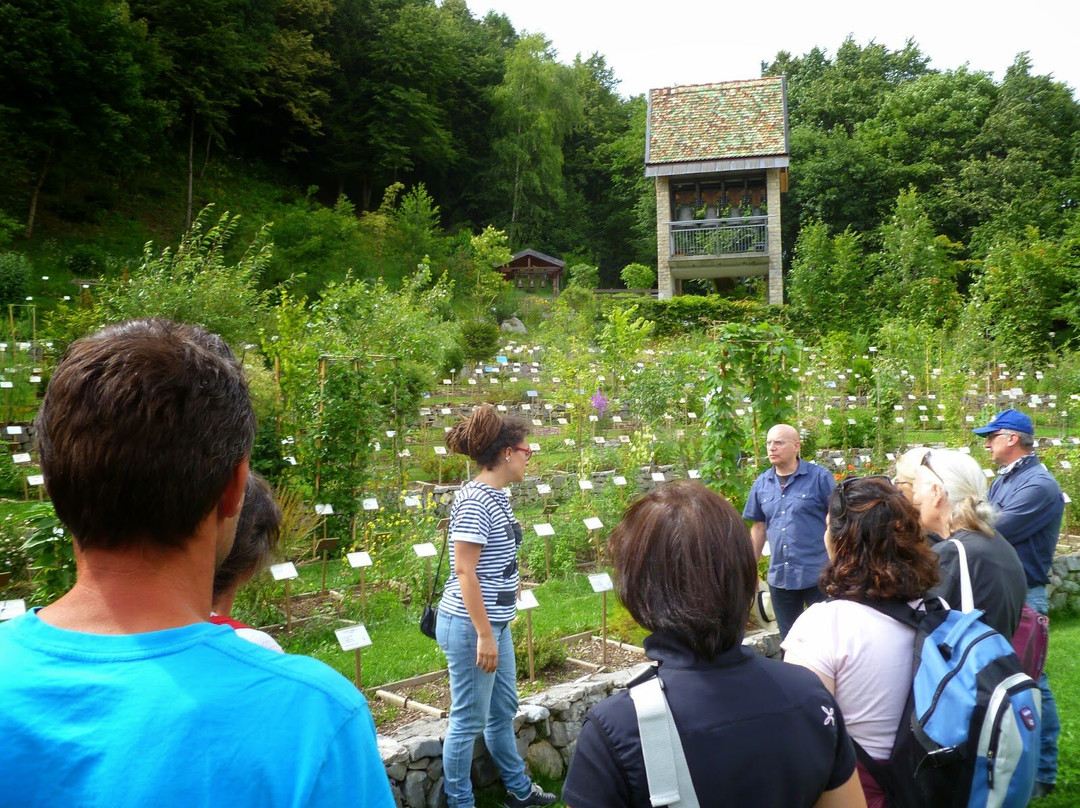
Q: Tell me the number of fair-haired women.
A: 2